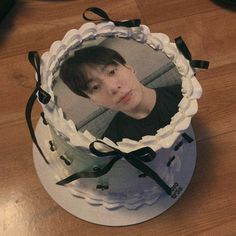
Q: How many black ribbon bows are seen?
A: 4